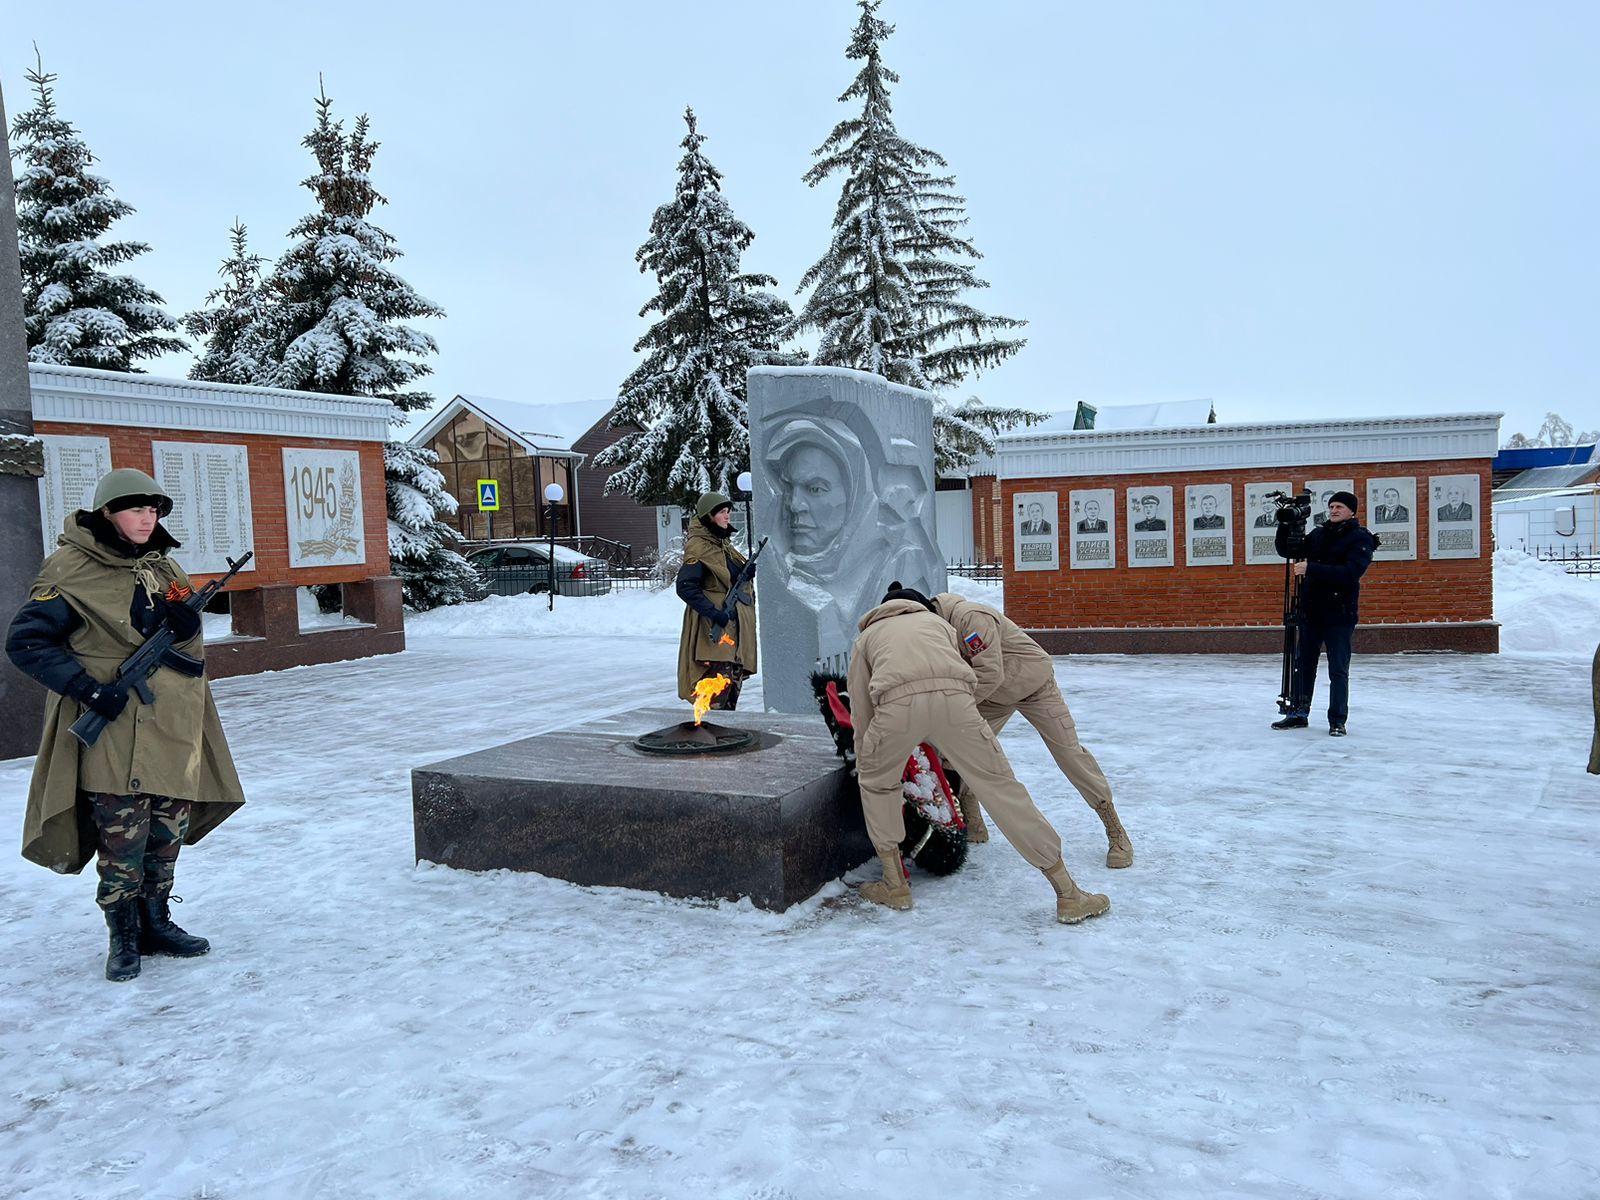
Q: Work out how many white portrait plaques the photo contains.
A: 8